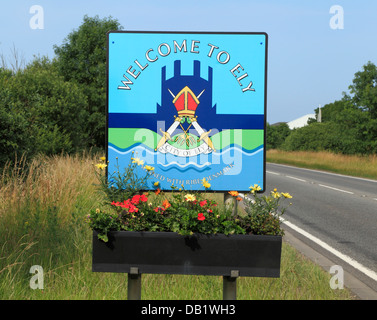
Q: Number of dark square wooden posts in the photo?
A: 2